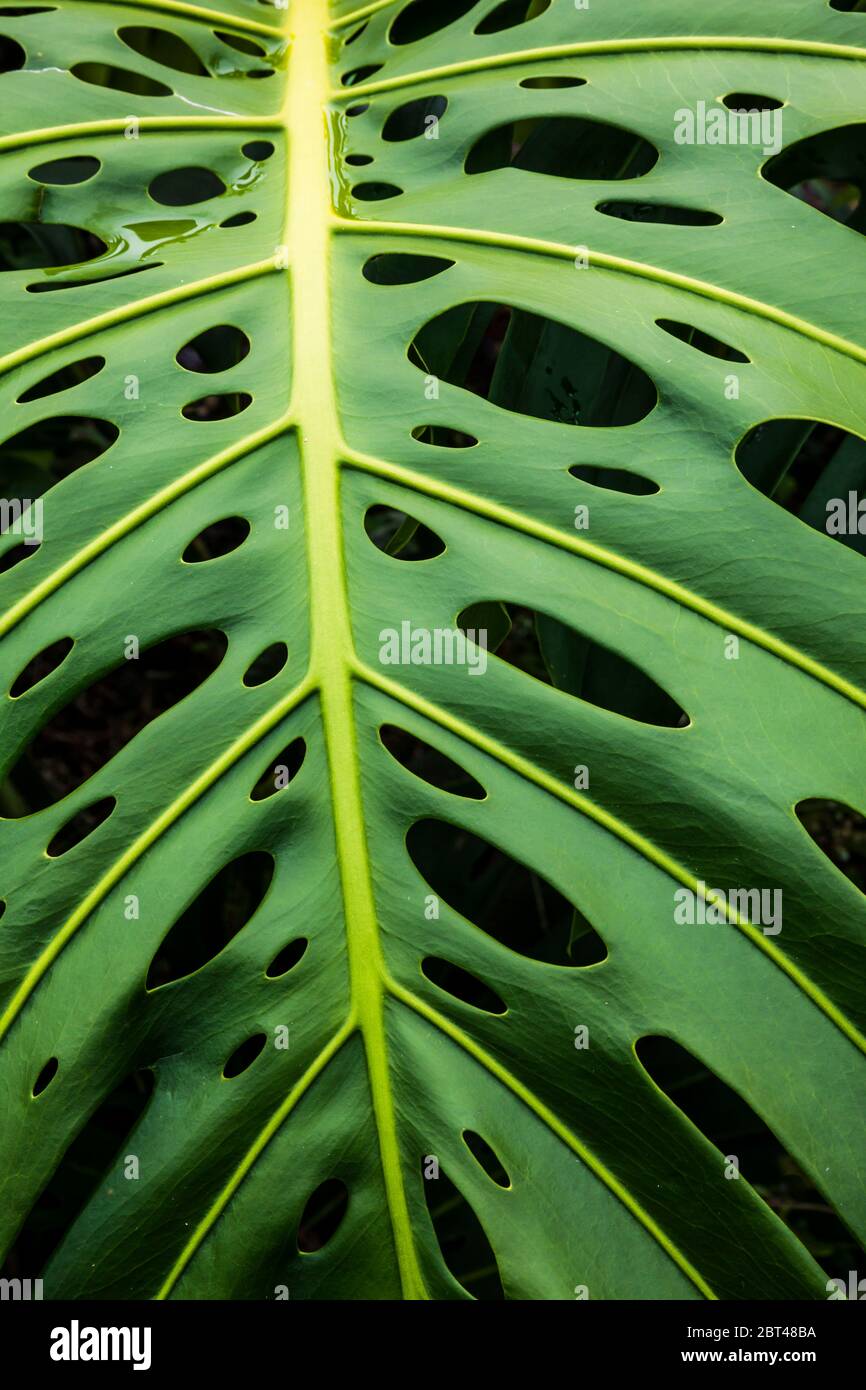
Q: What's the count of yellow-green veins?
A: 13